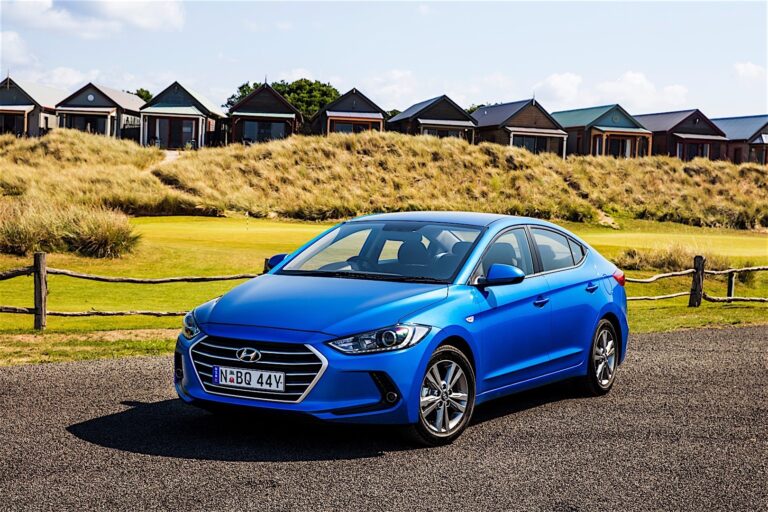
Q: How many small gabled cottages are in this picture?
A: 10